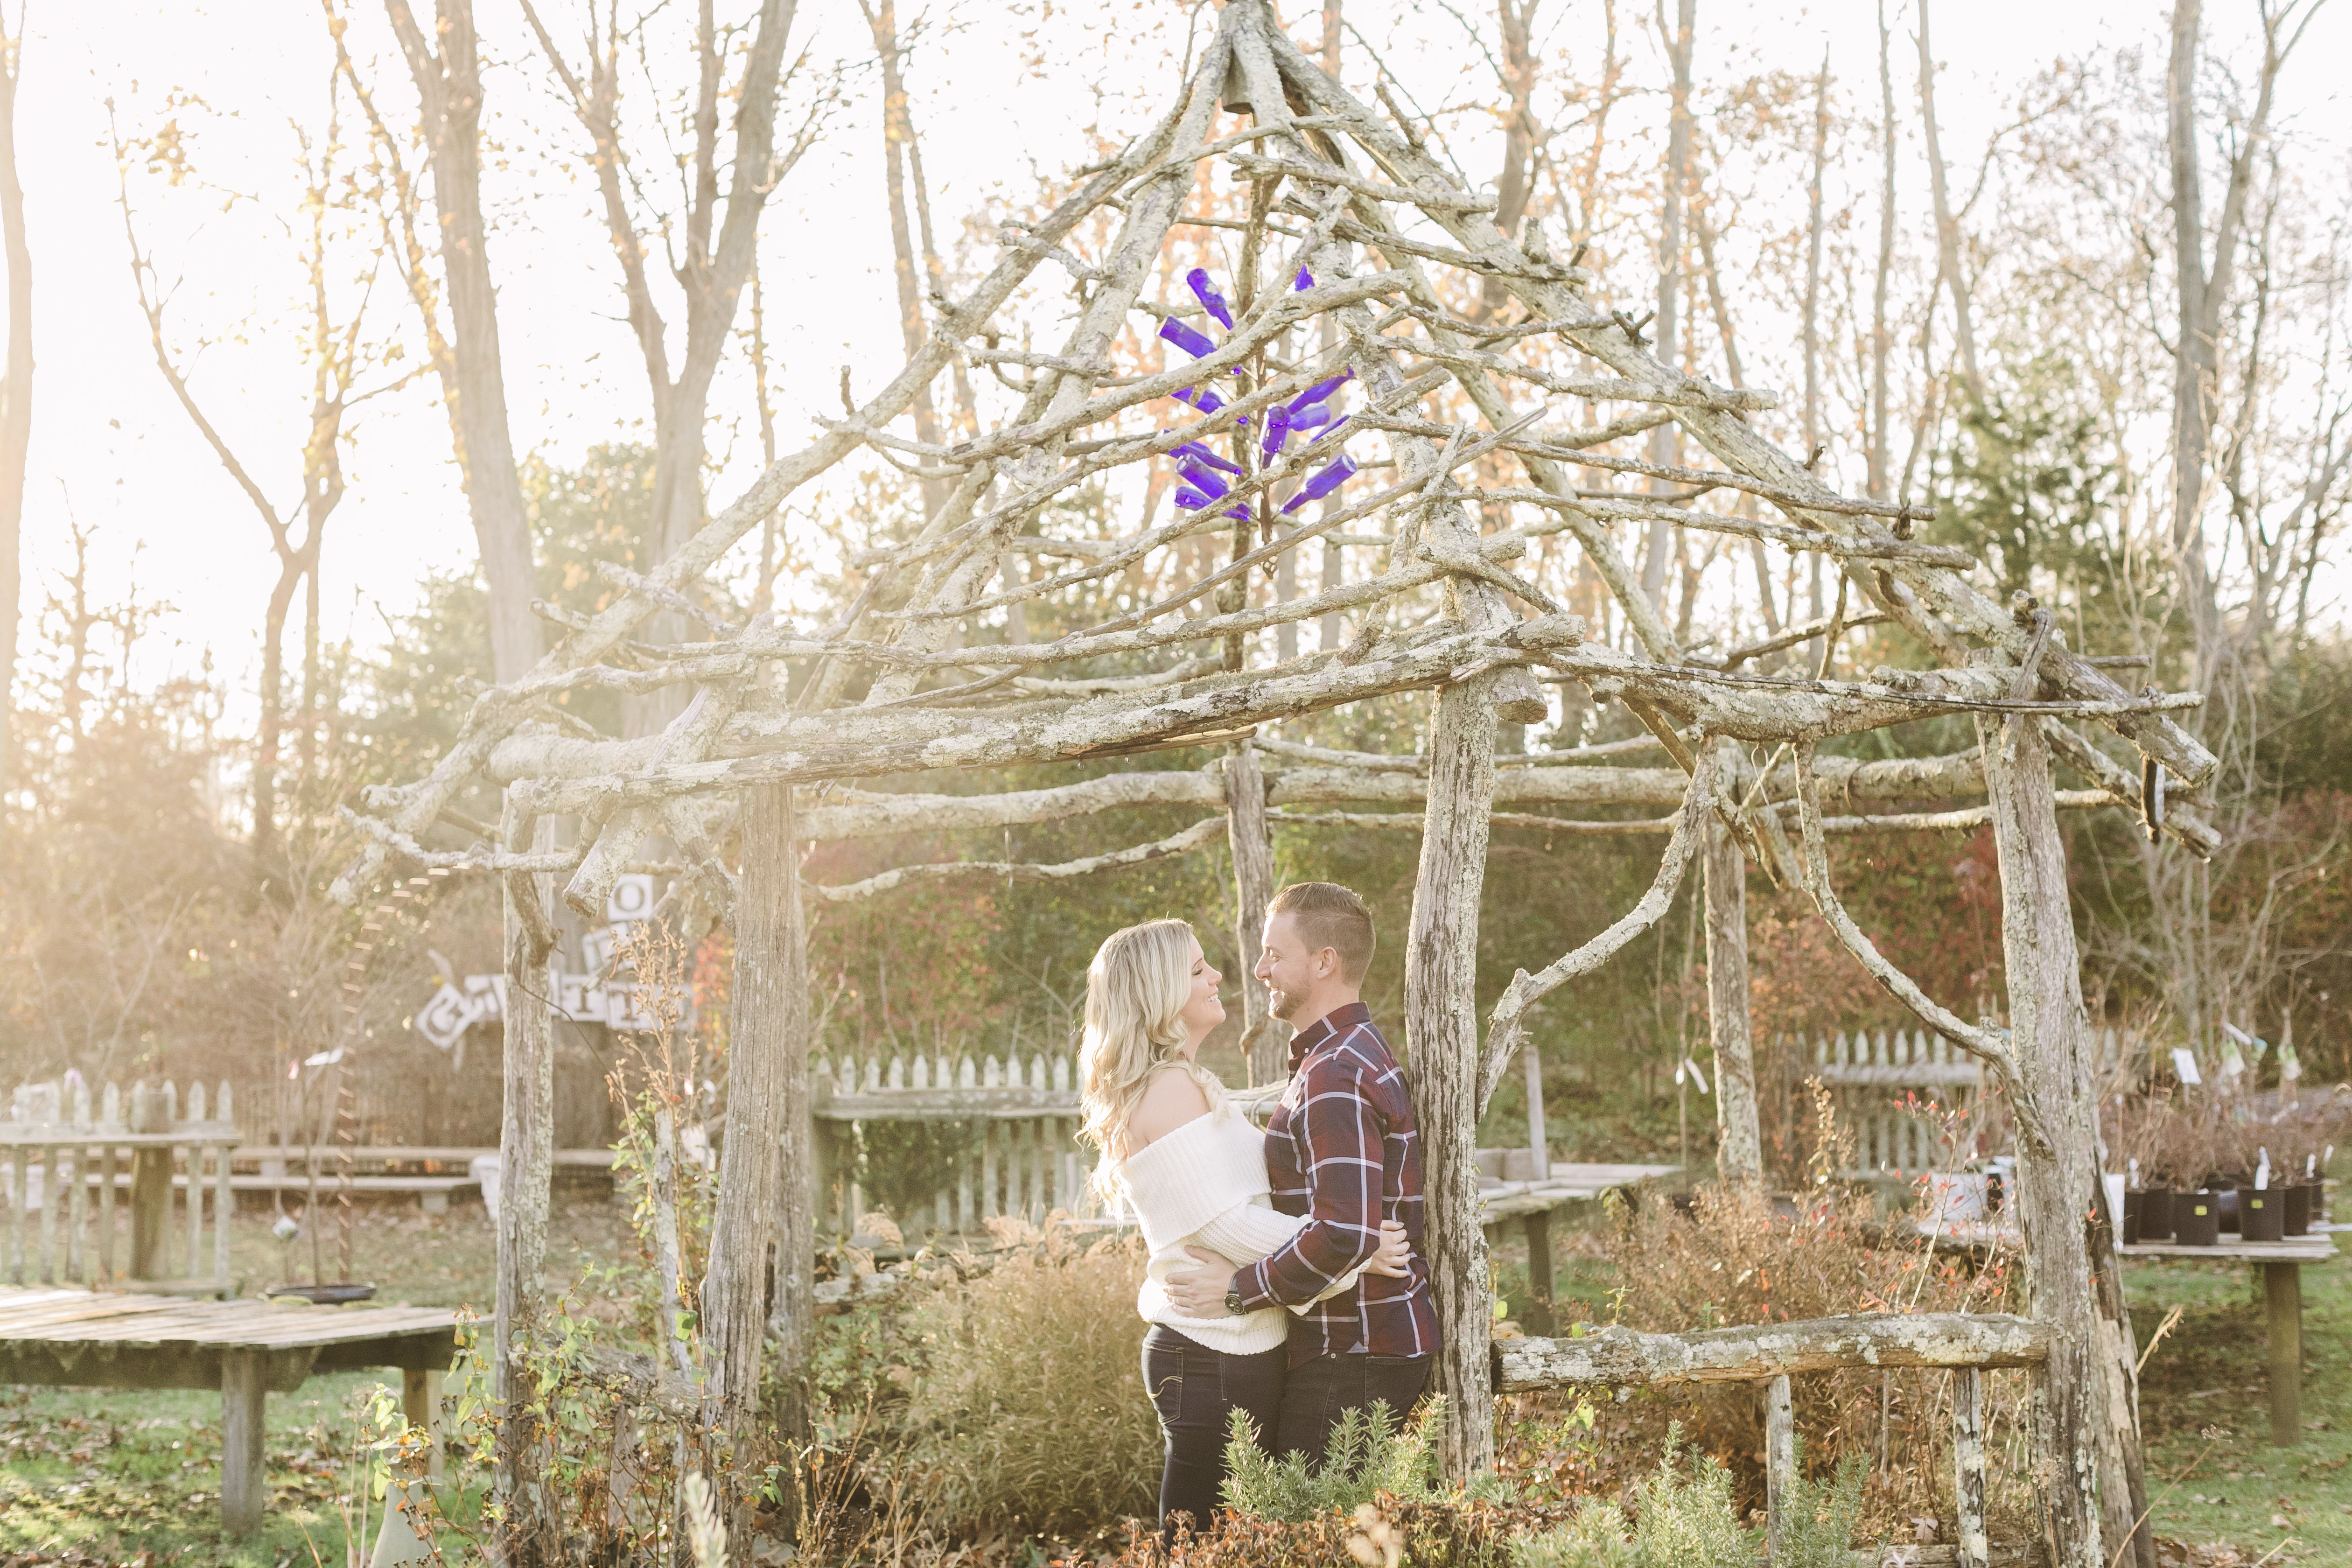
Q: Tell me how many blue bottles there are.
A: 12